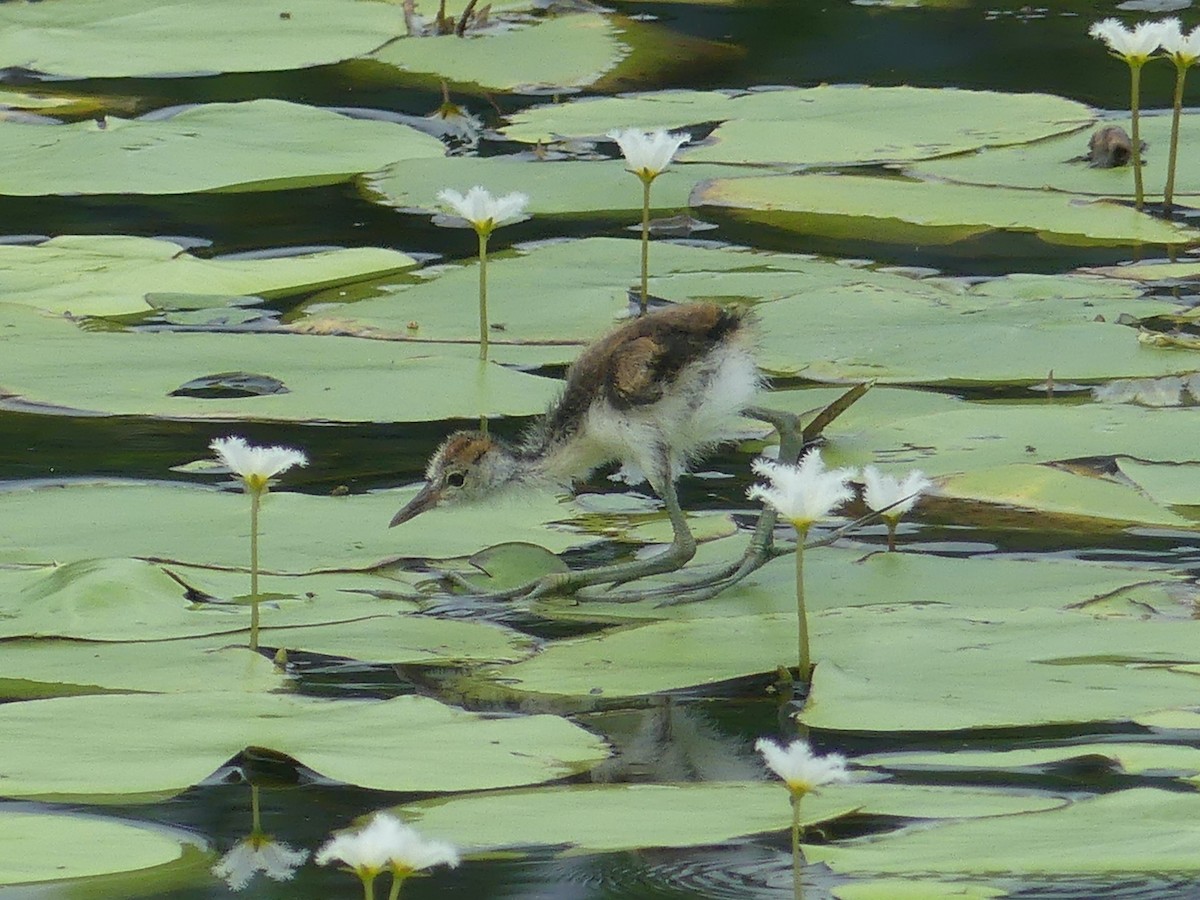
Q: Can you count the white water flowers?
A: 10